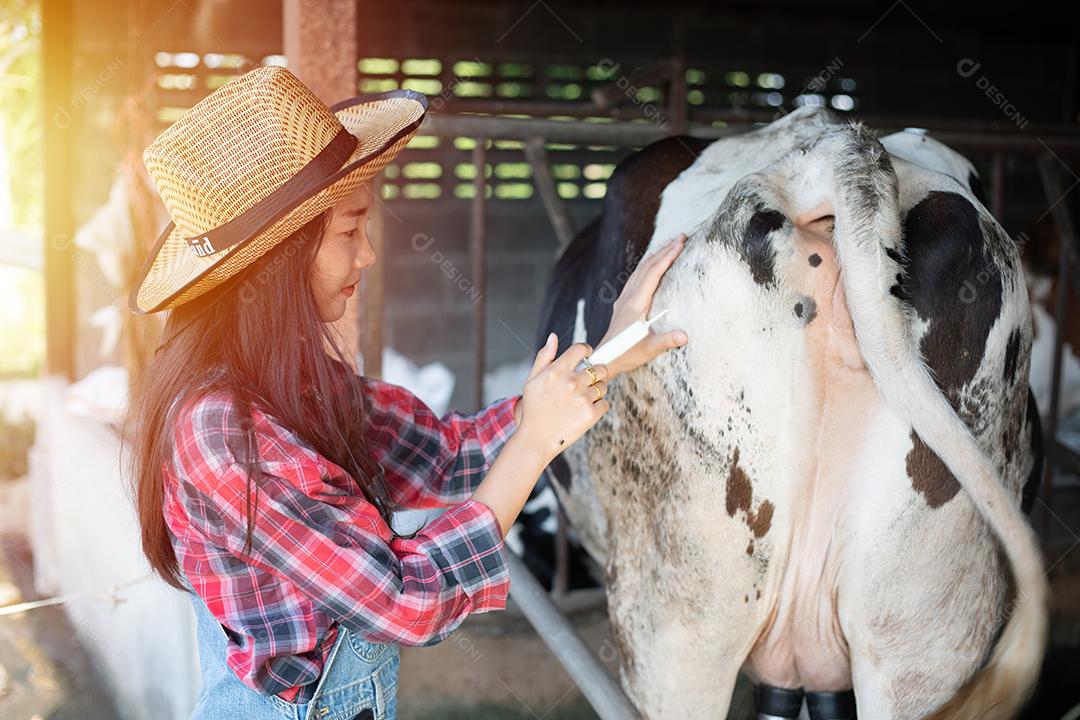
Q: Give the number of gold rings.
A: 2